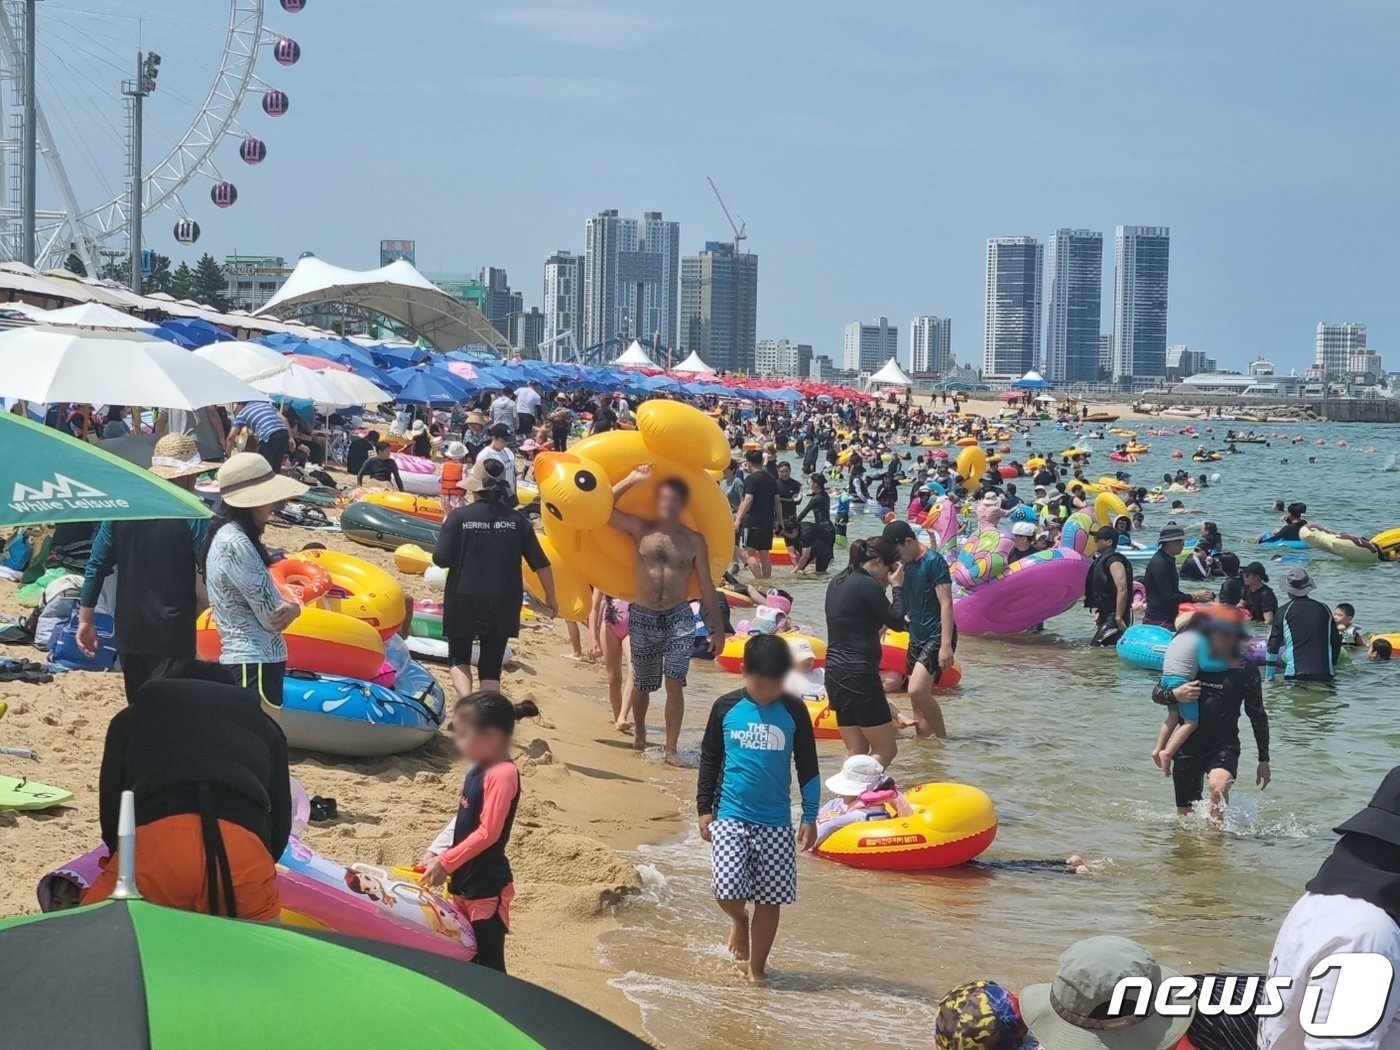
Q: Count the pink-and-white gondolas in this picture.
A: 5